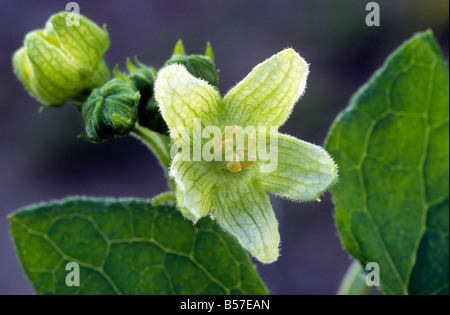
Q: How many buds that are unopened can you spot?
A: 4